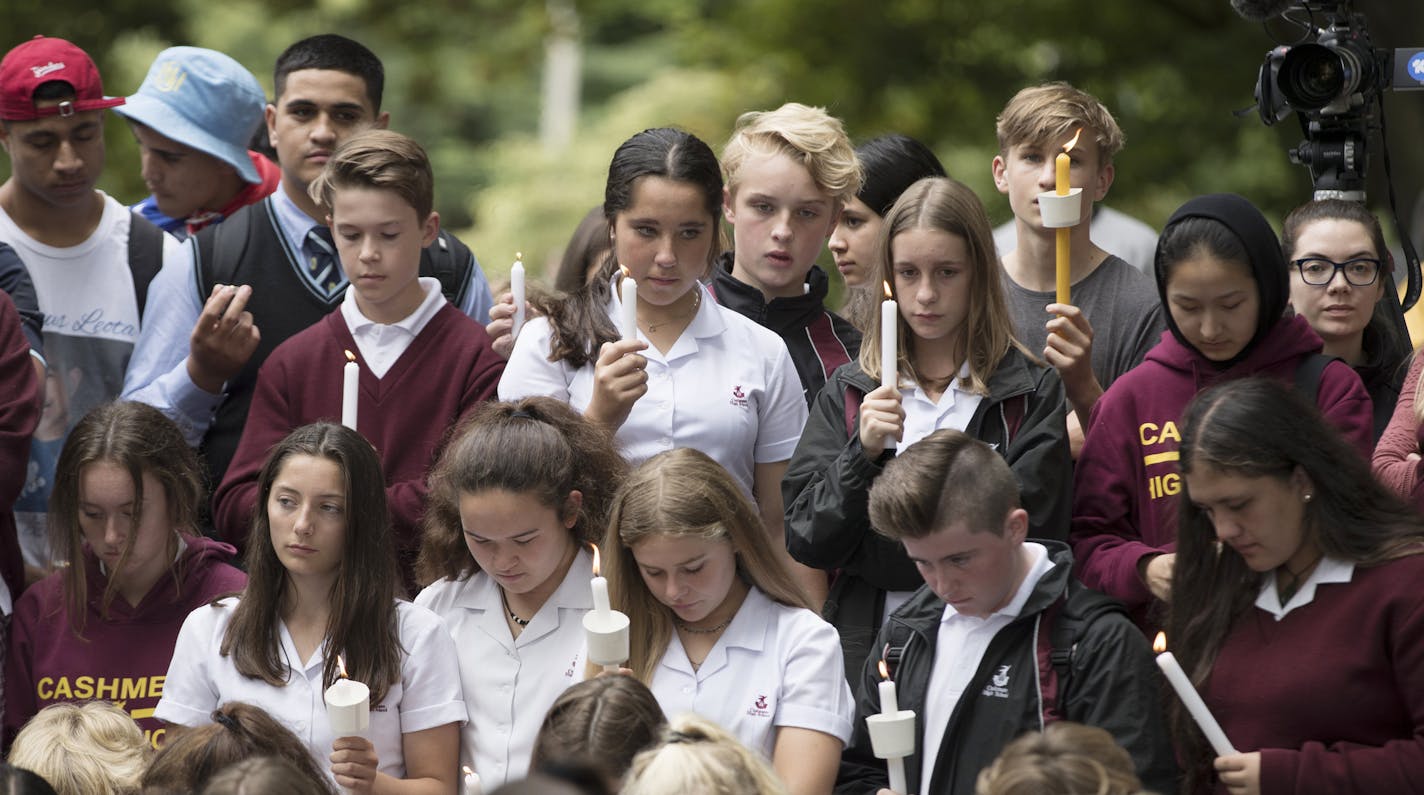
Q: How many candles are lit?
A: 10